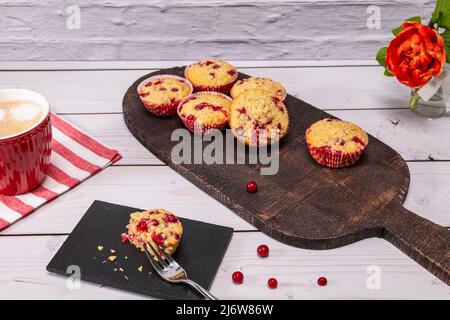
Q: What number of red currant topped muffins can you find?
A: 7